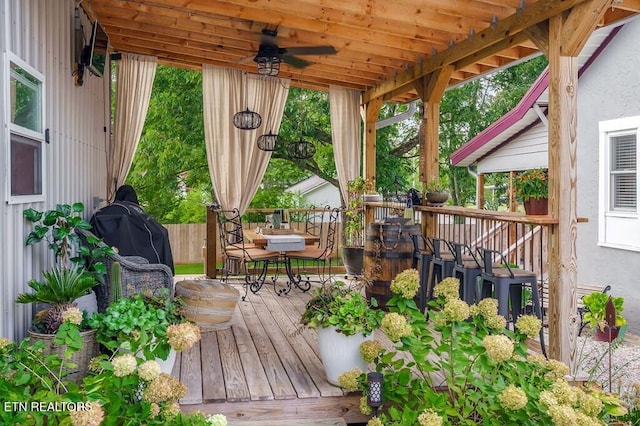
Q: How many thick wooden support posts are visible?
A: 3